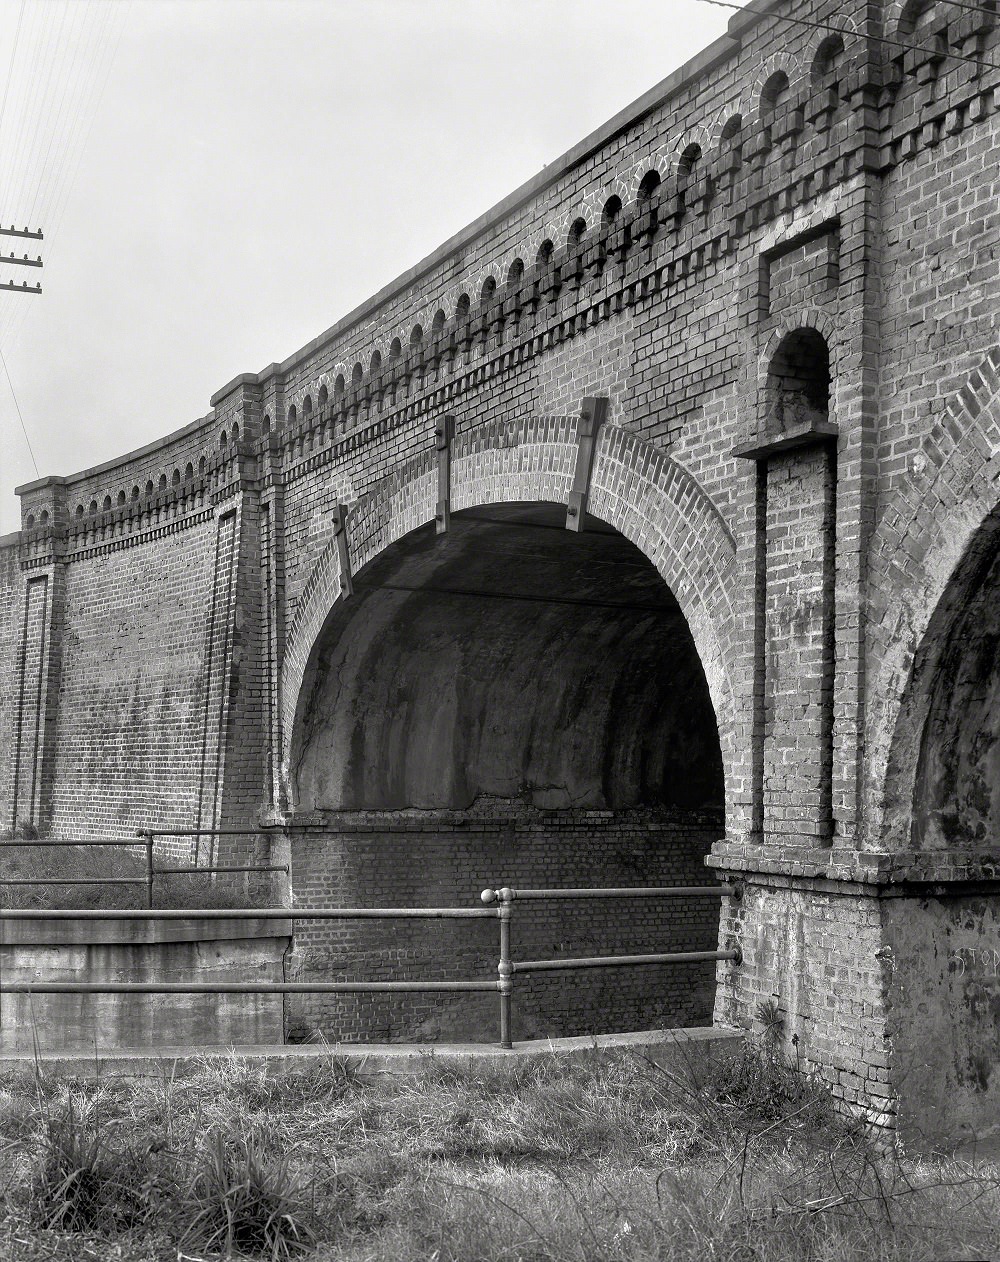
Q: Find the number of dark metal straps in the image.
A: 3